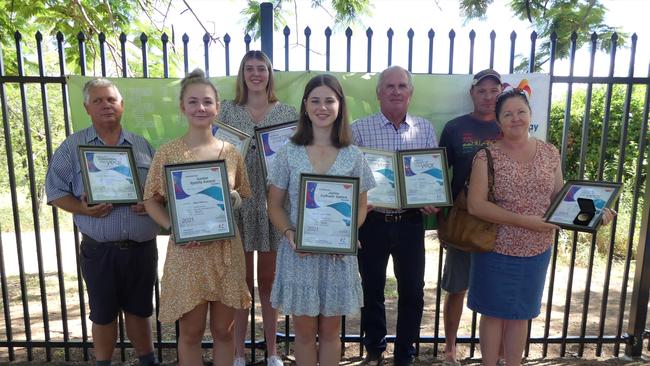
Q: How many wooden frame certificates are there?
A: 8